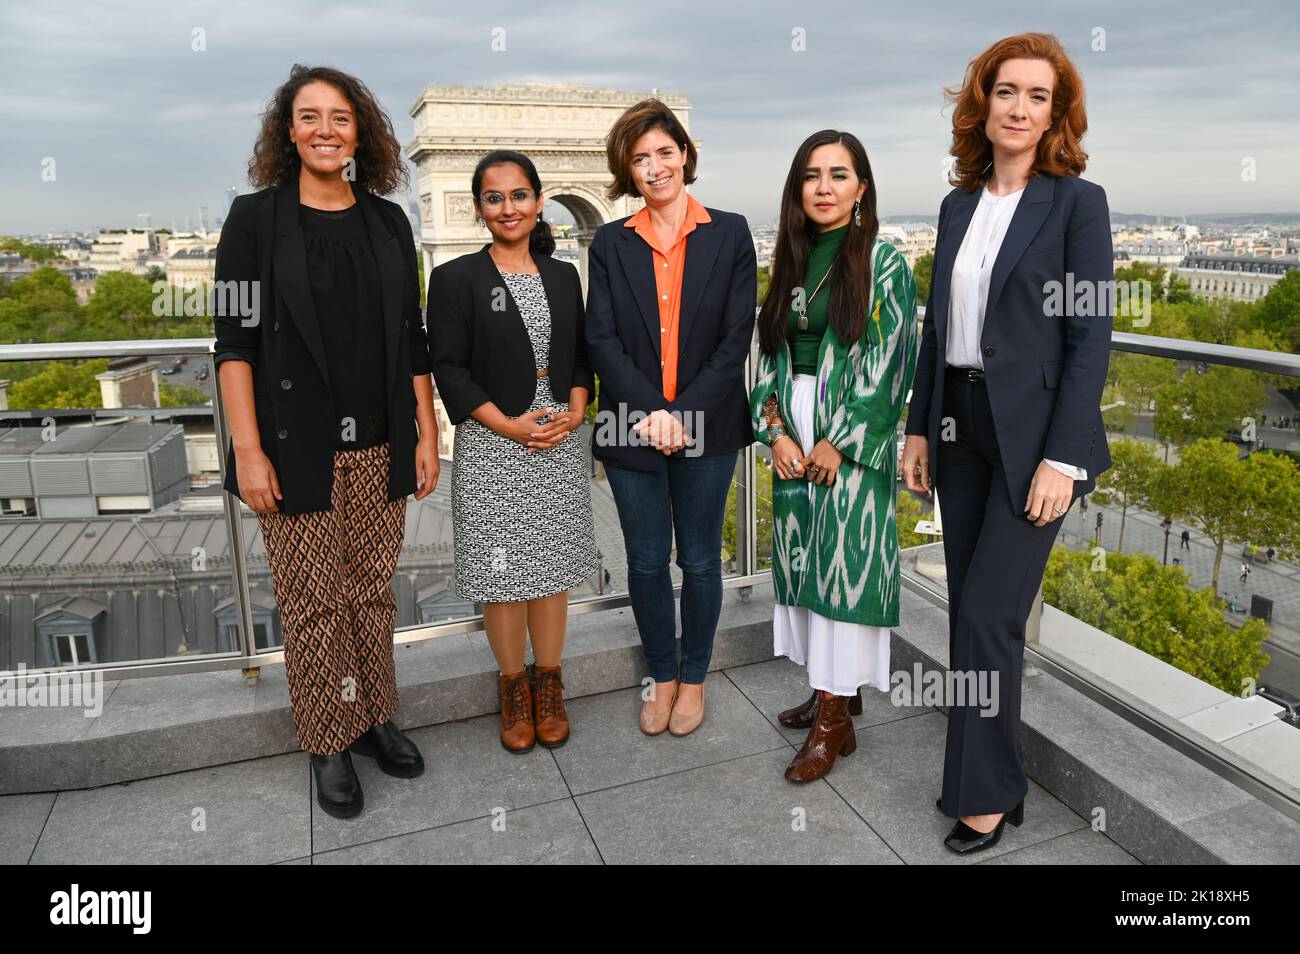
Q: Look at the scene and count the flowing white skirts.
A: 1